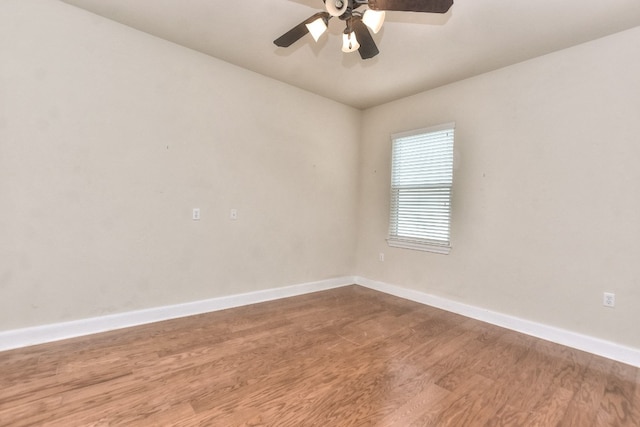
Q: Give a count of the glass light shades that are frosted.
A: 4